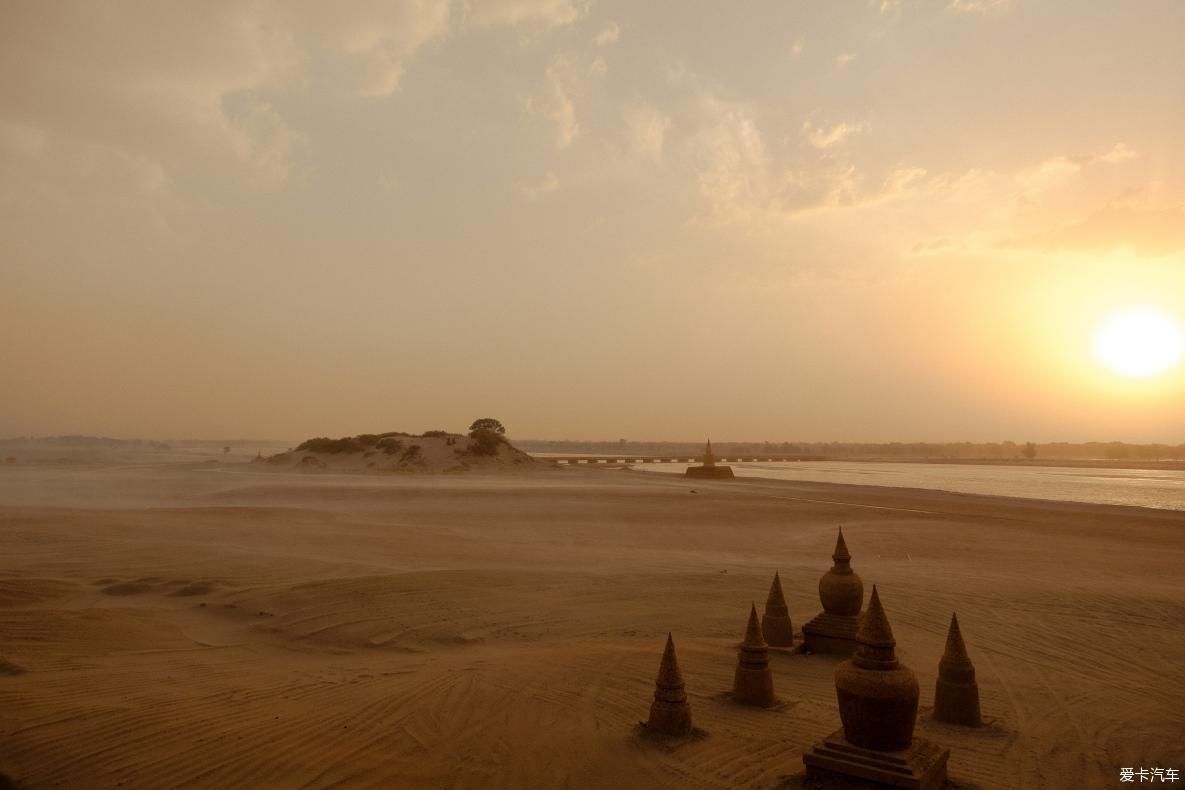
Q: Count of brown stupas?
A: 7